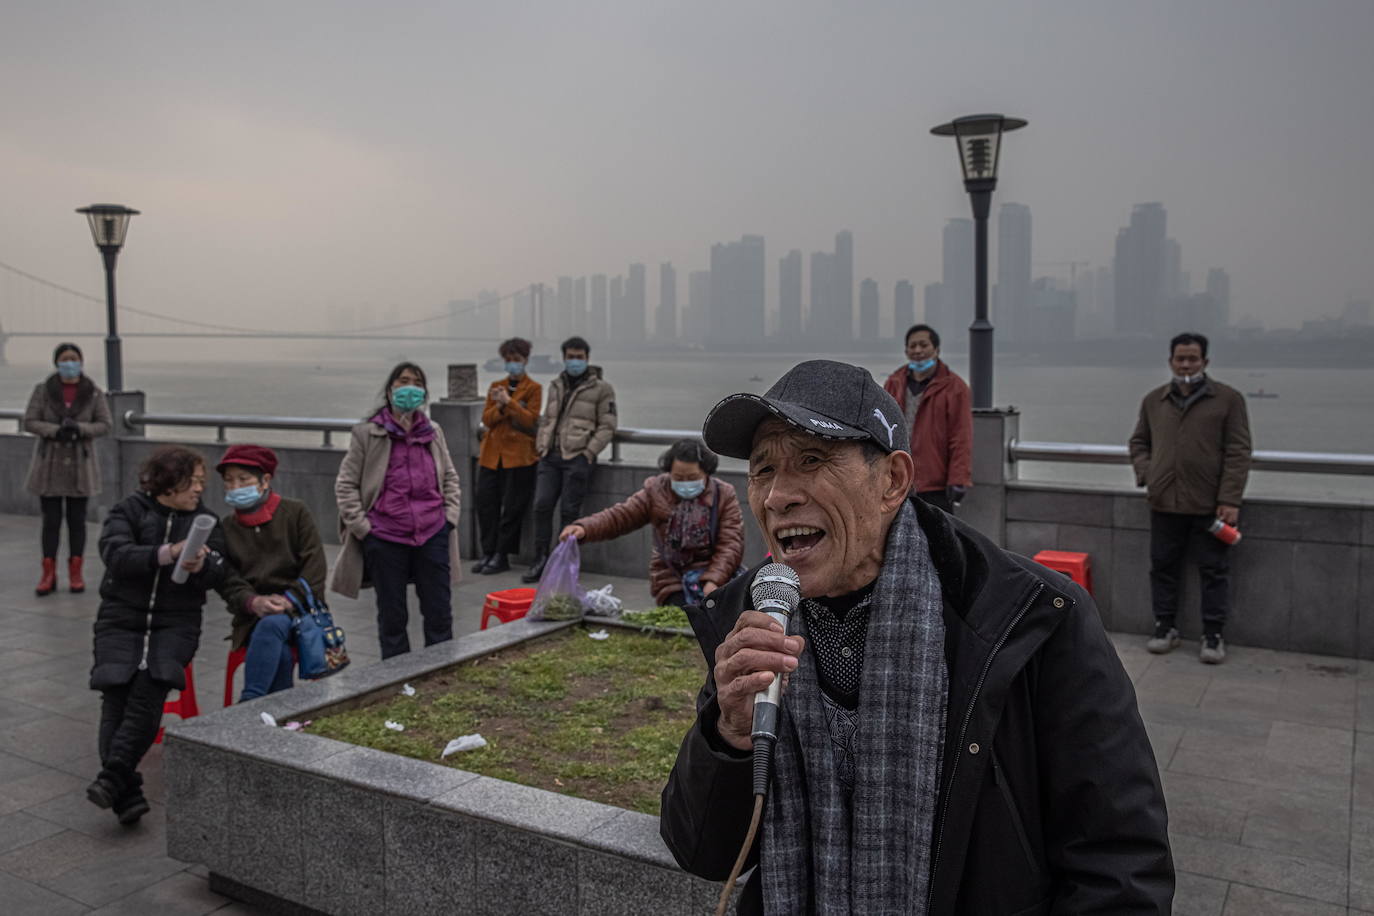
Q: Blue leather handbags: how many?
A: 1